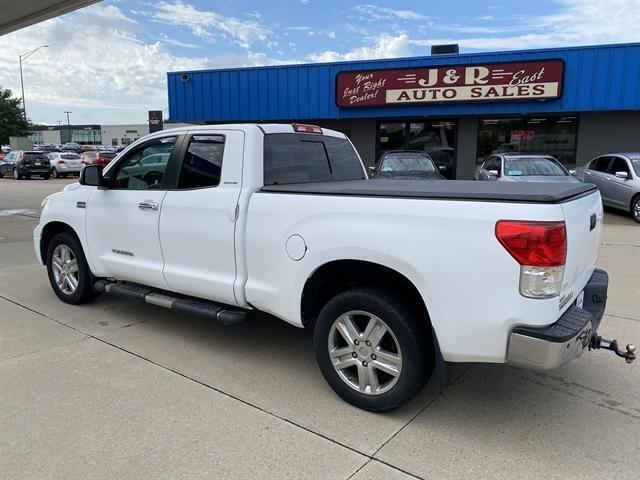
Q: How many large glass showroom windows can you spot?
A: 2